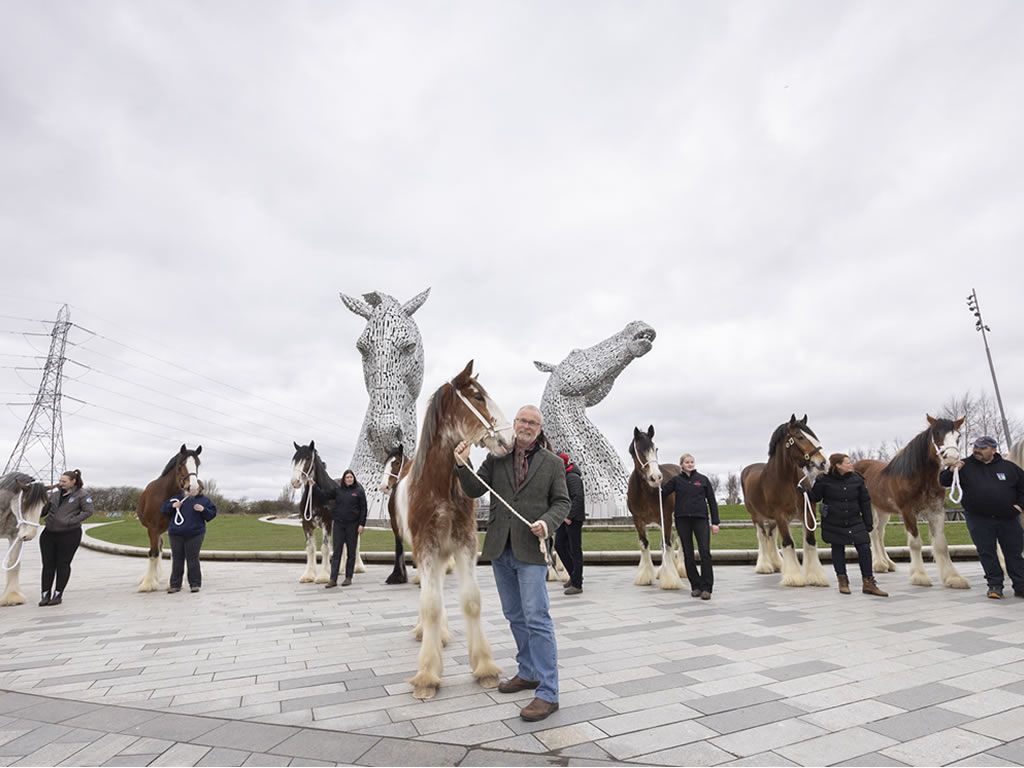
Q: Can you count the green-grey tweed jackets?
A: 1